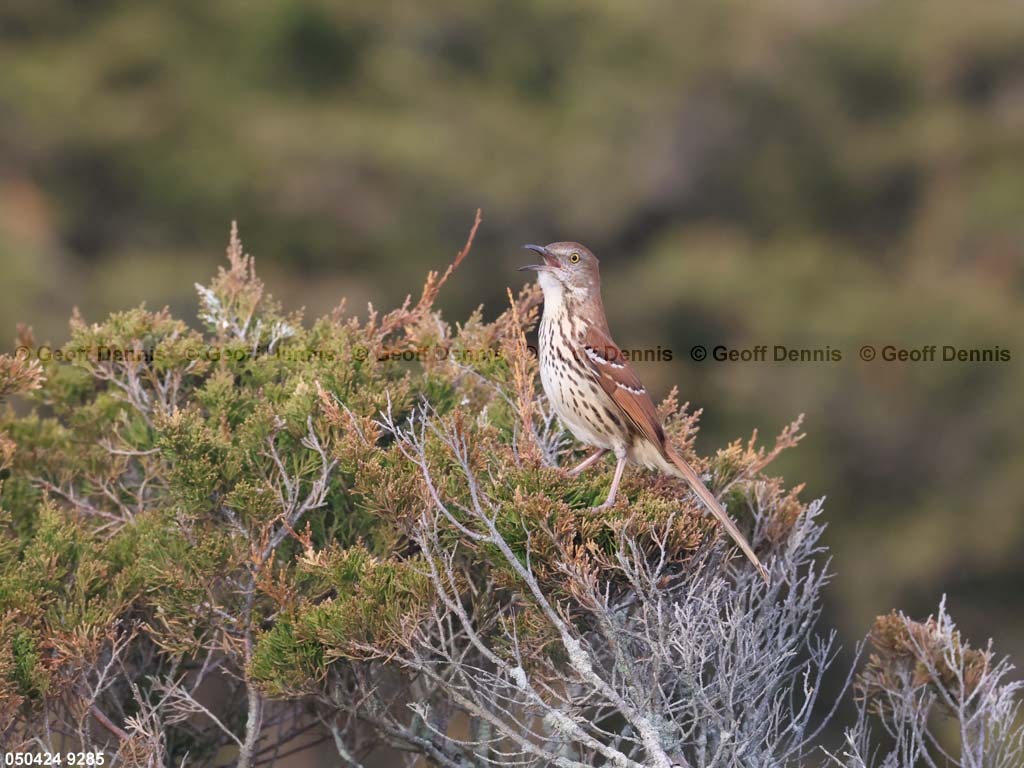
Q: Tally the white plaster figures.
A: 0